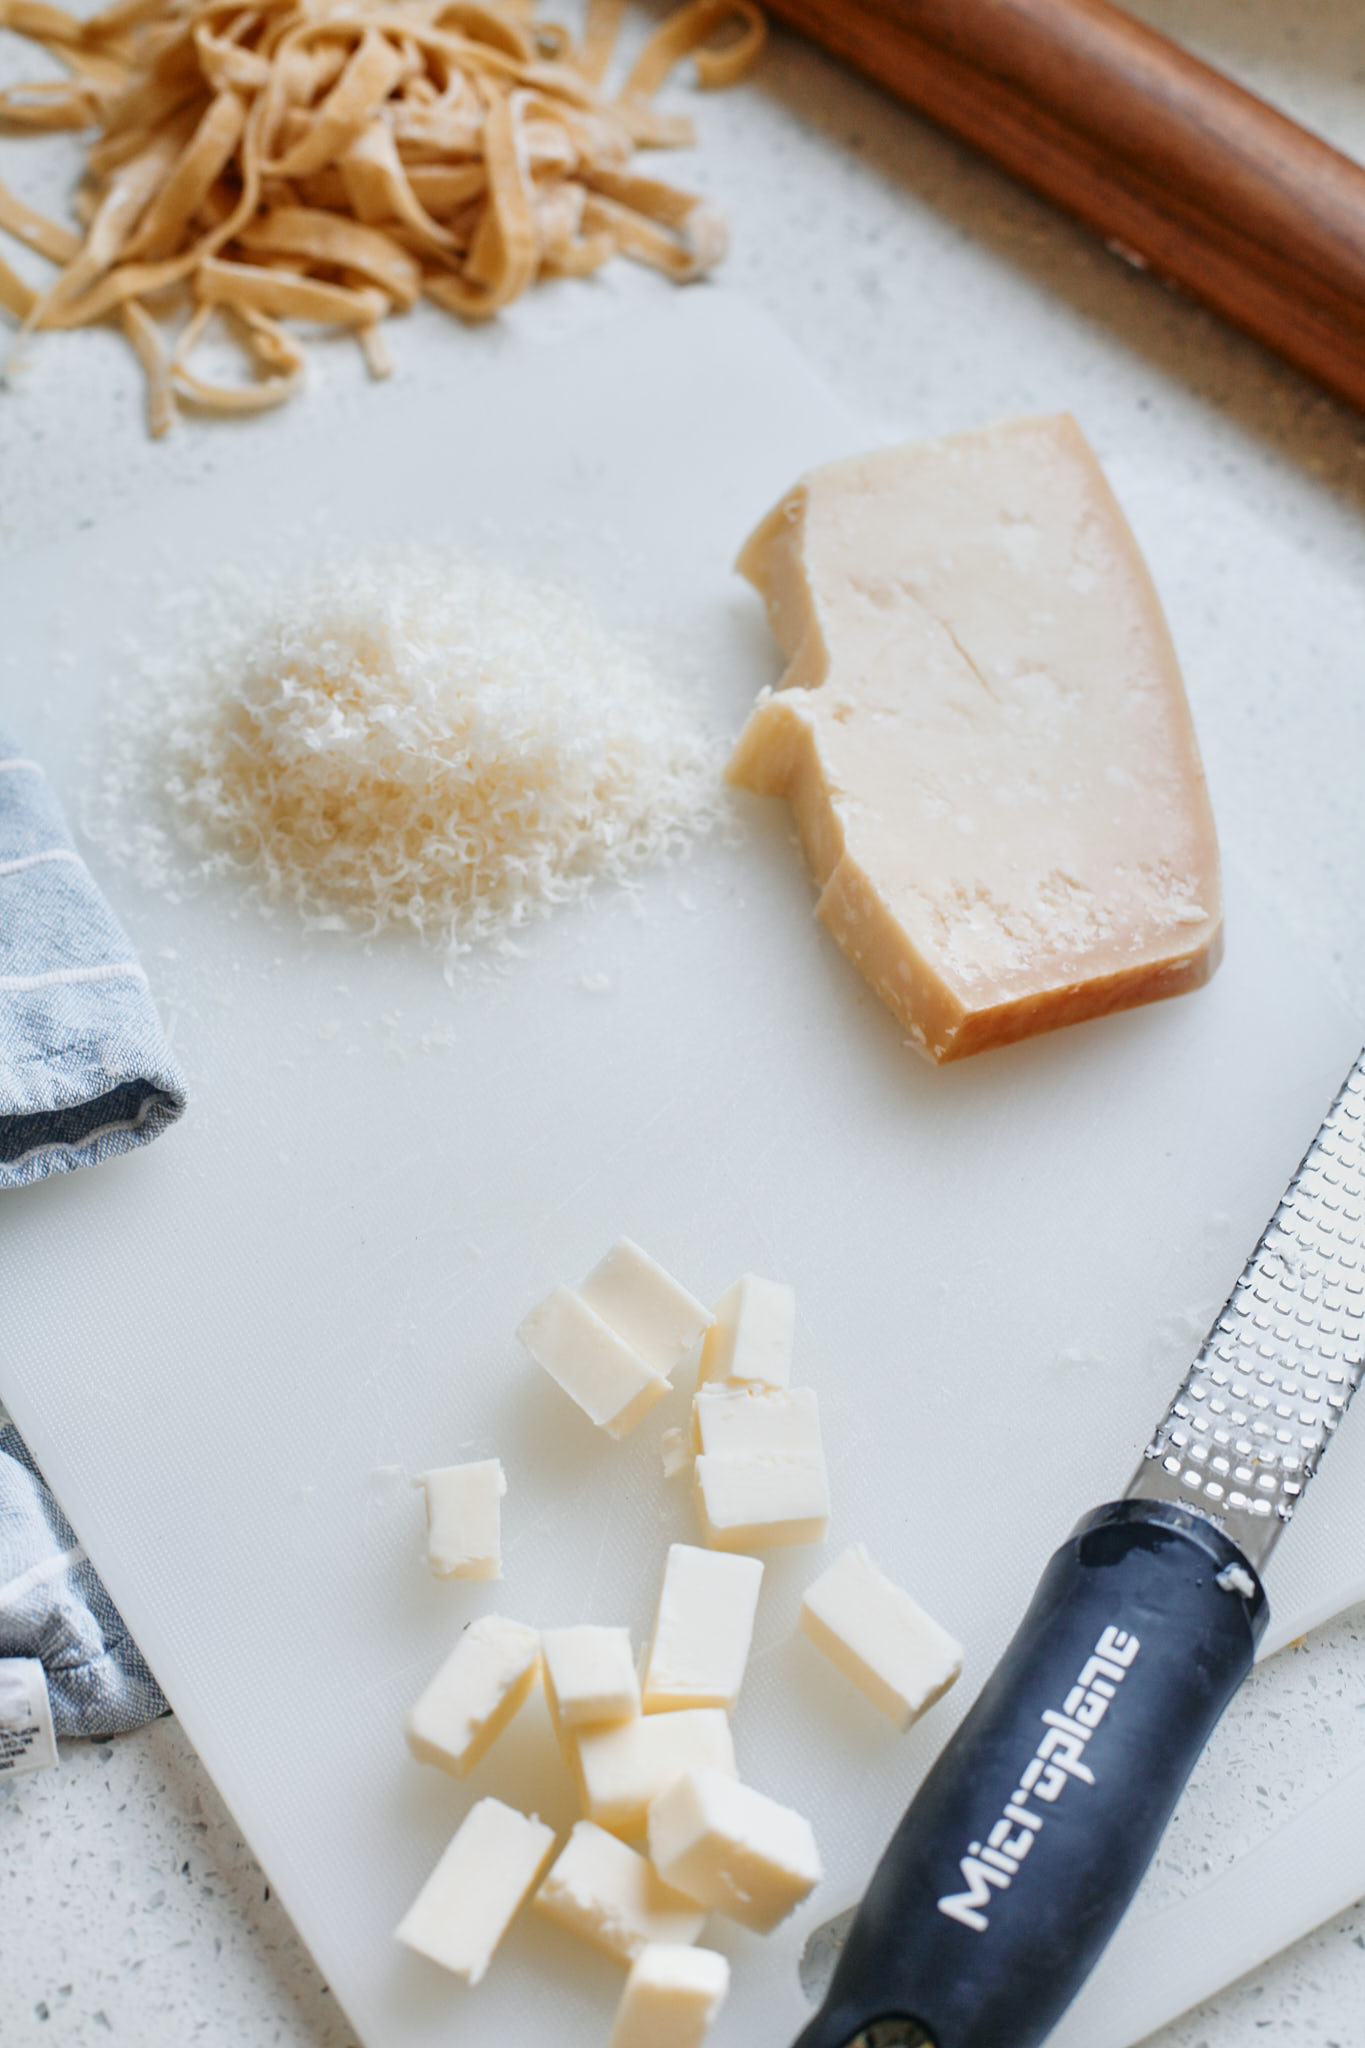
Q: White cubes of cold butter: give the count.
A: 15